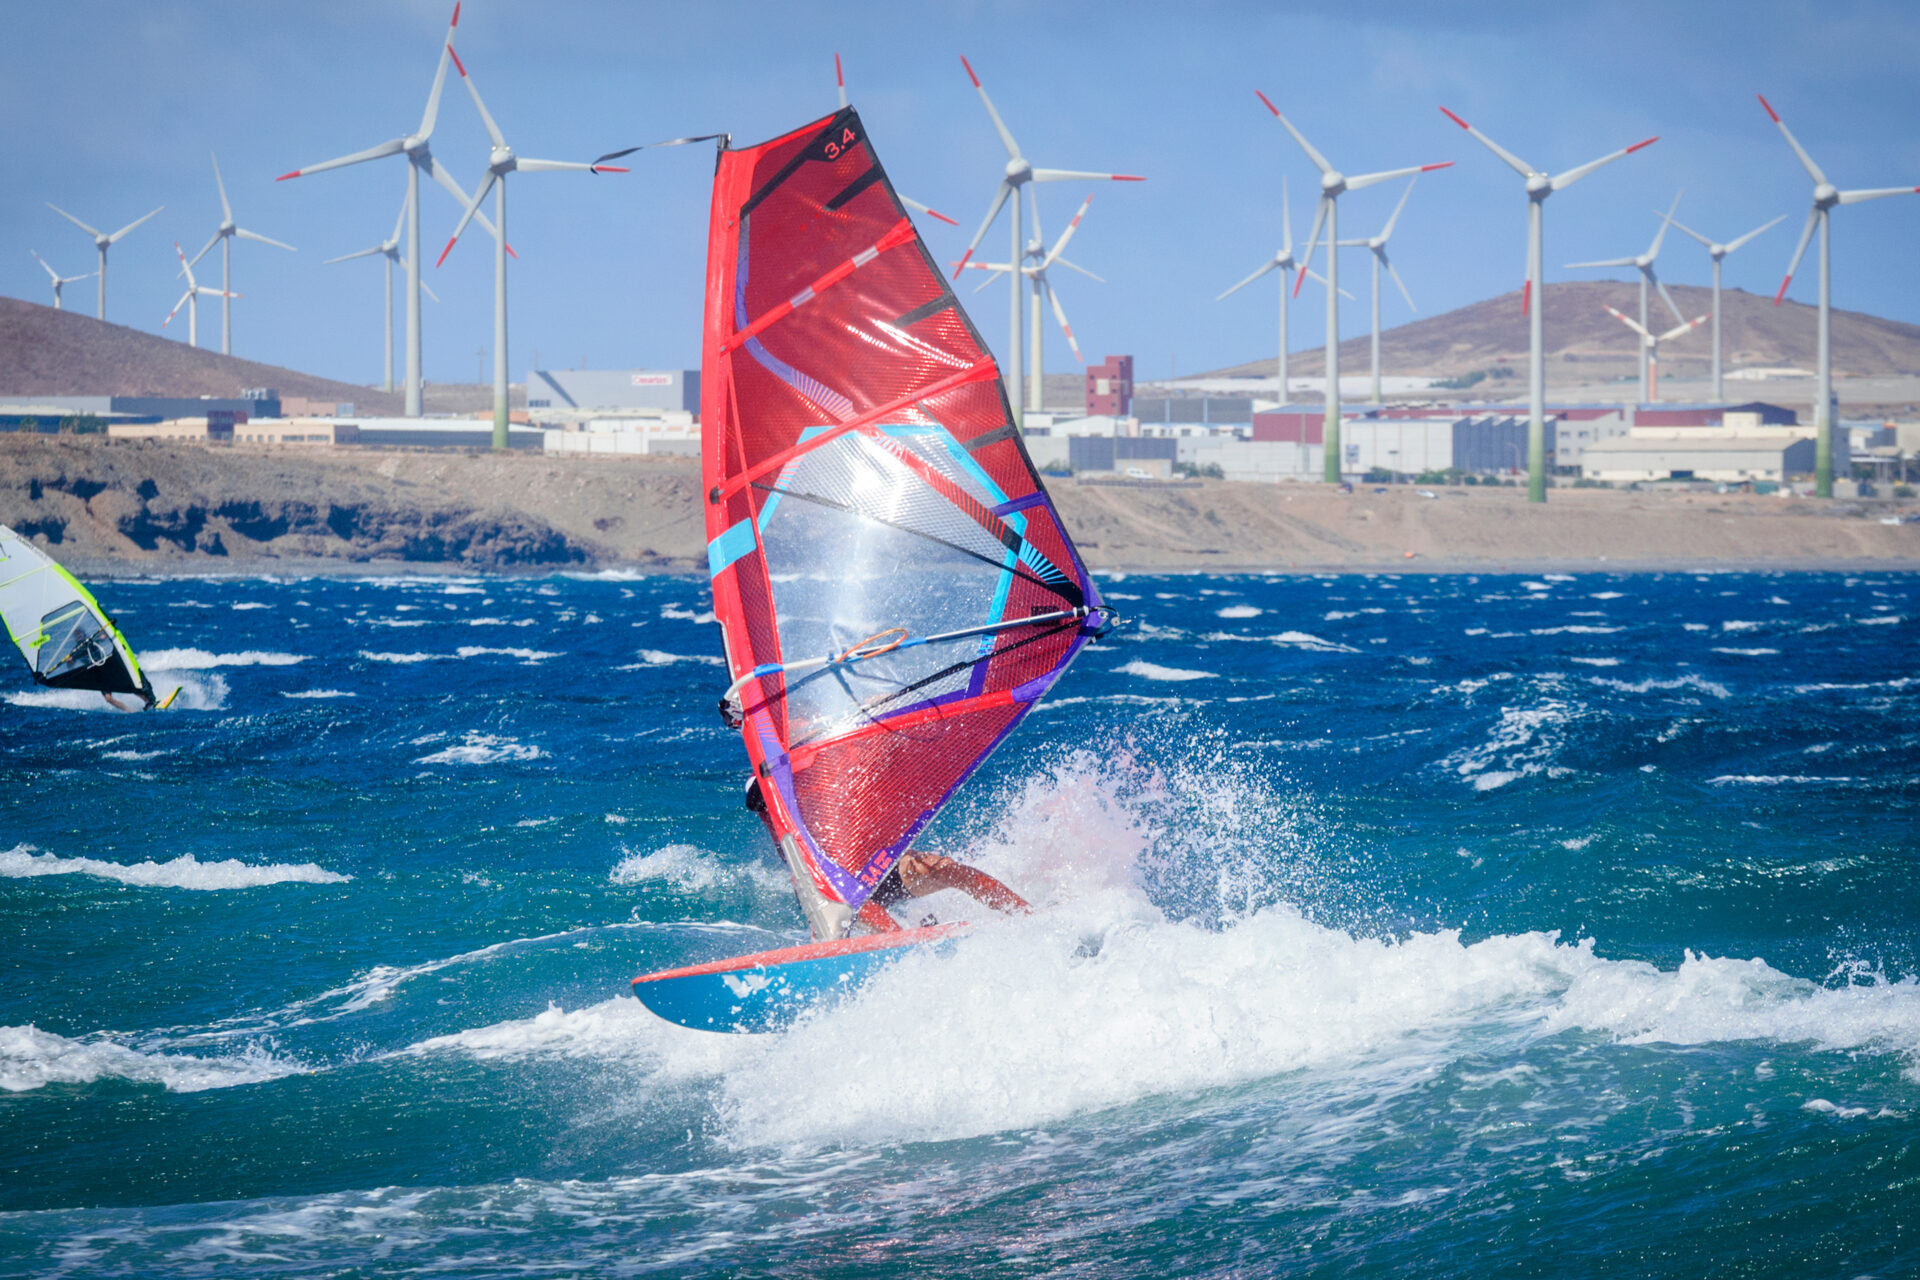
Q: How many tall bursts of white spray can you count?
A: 1